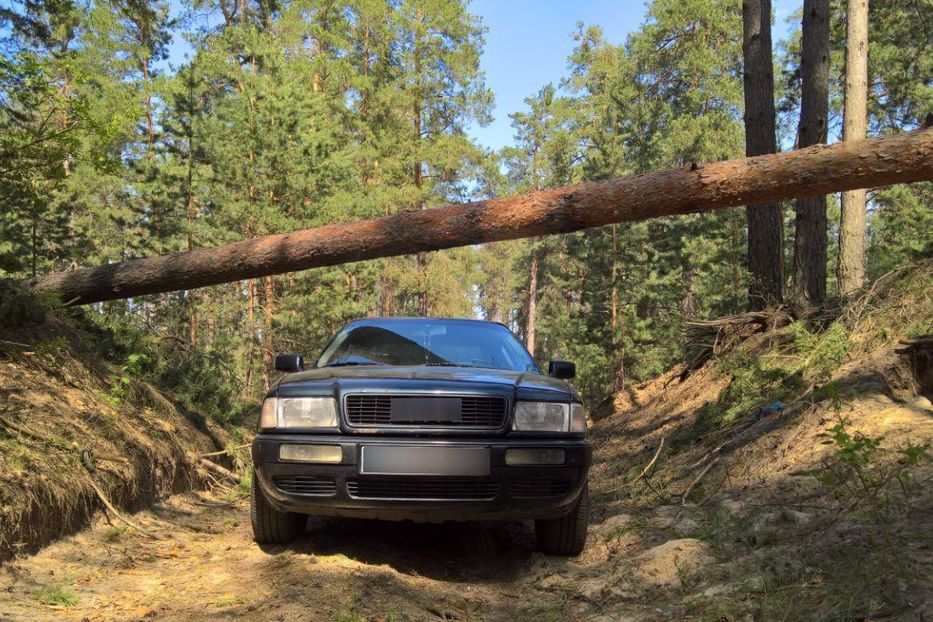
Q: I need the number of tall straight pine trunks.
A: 3